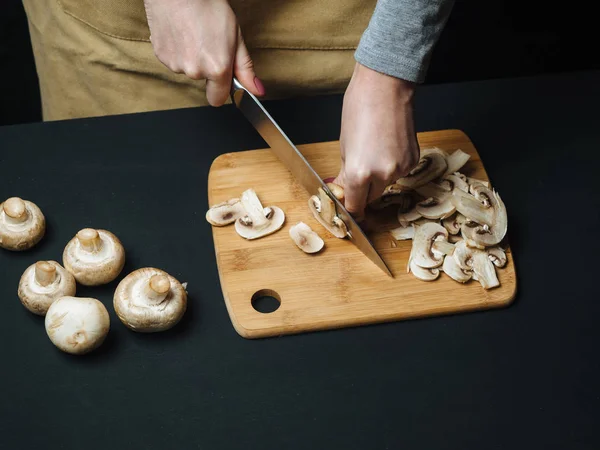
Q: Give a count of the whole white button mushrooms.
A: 5